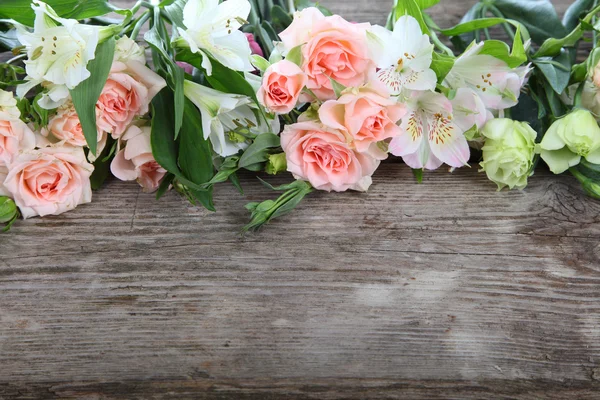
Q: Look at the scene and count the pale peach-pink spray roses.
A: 9